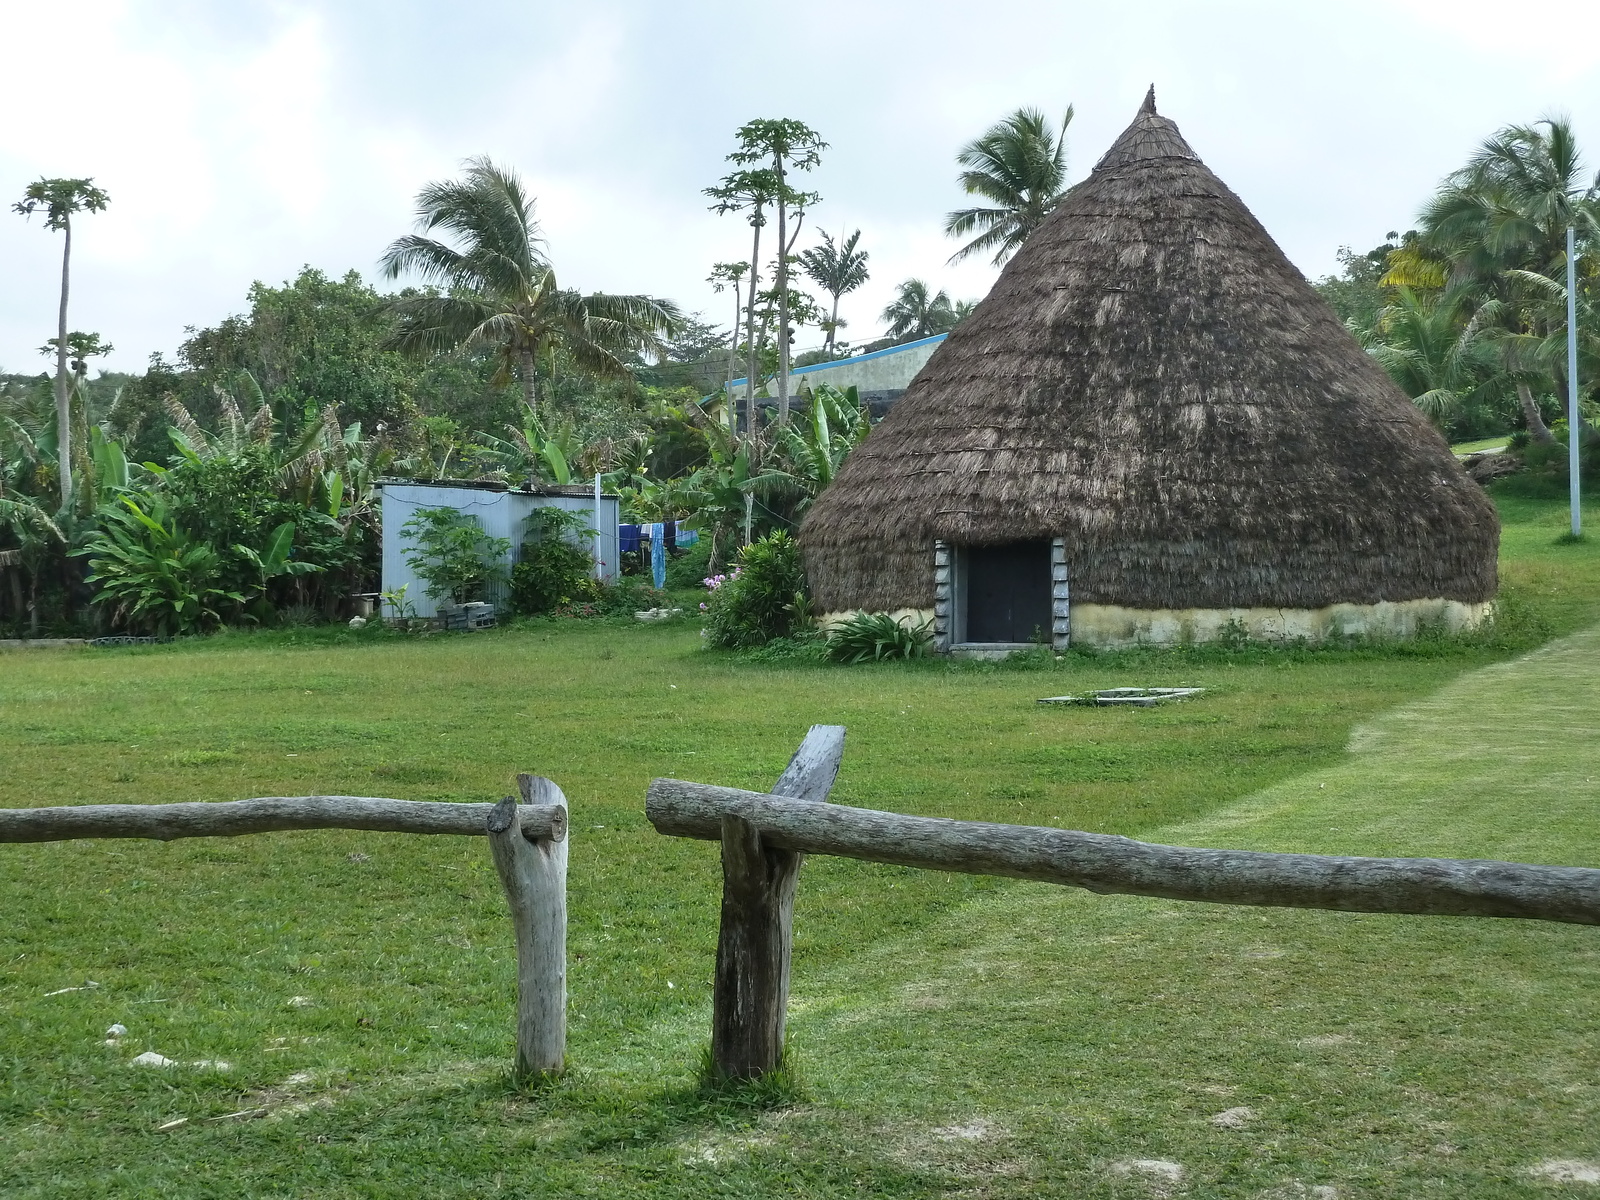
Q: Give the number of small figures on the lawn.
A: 0